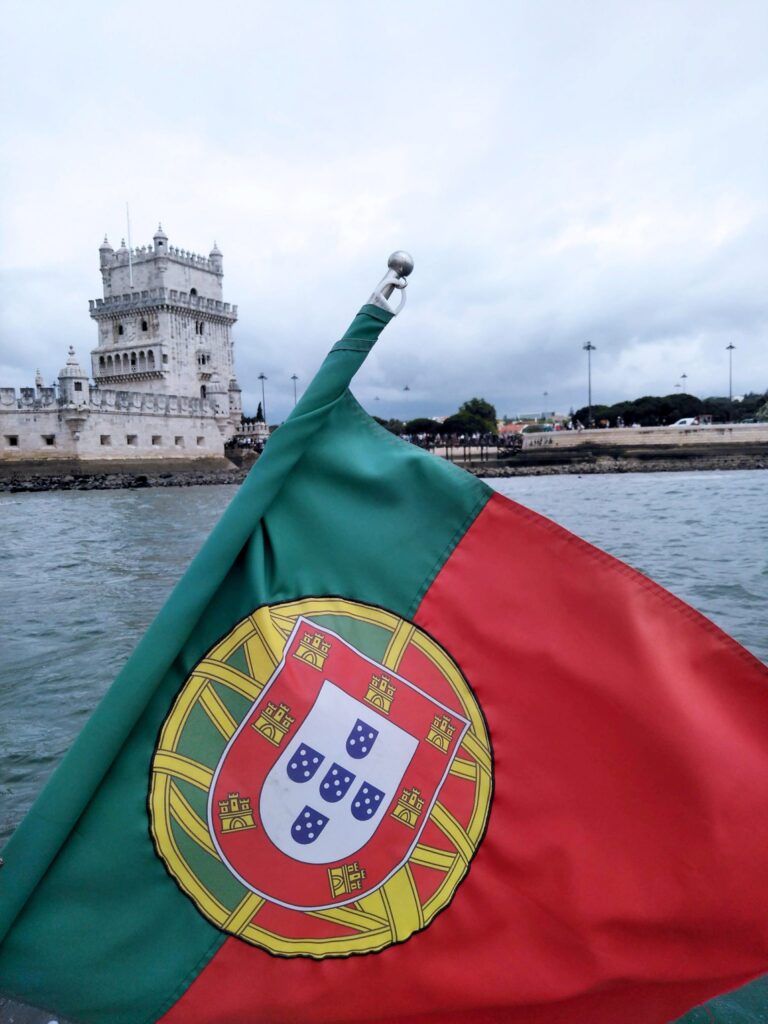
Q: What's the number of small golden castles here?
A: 7